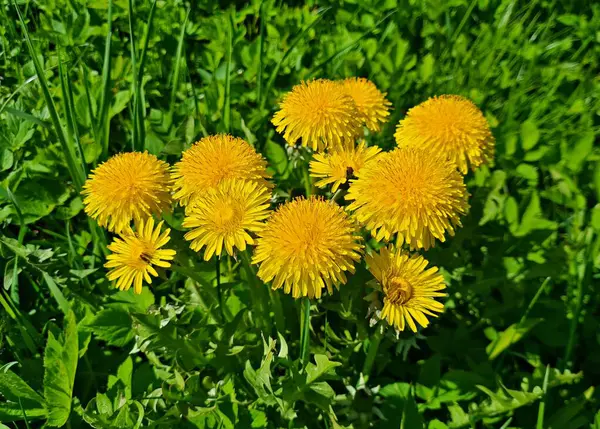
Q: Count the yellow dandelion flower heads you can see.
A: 11